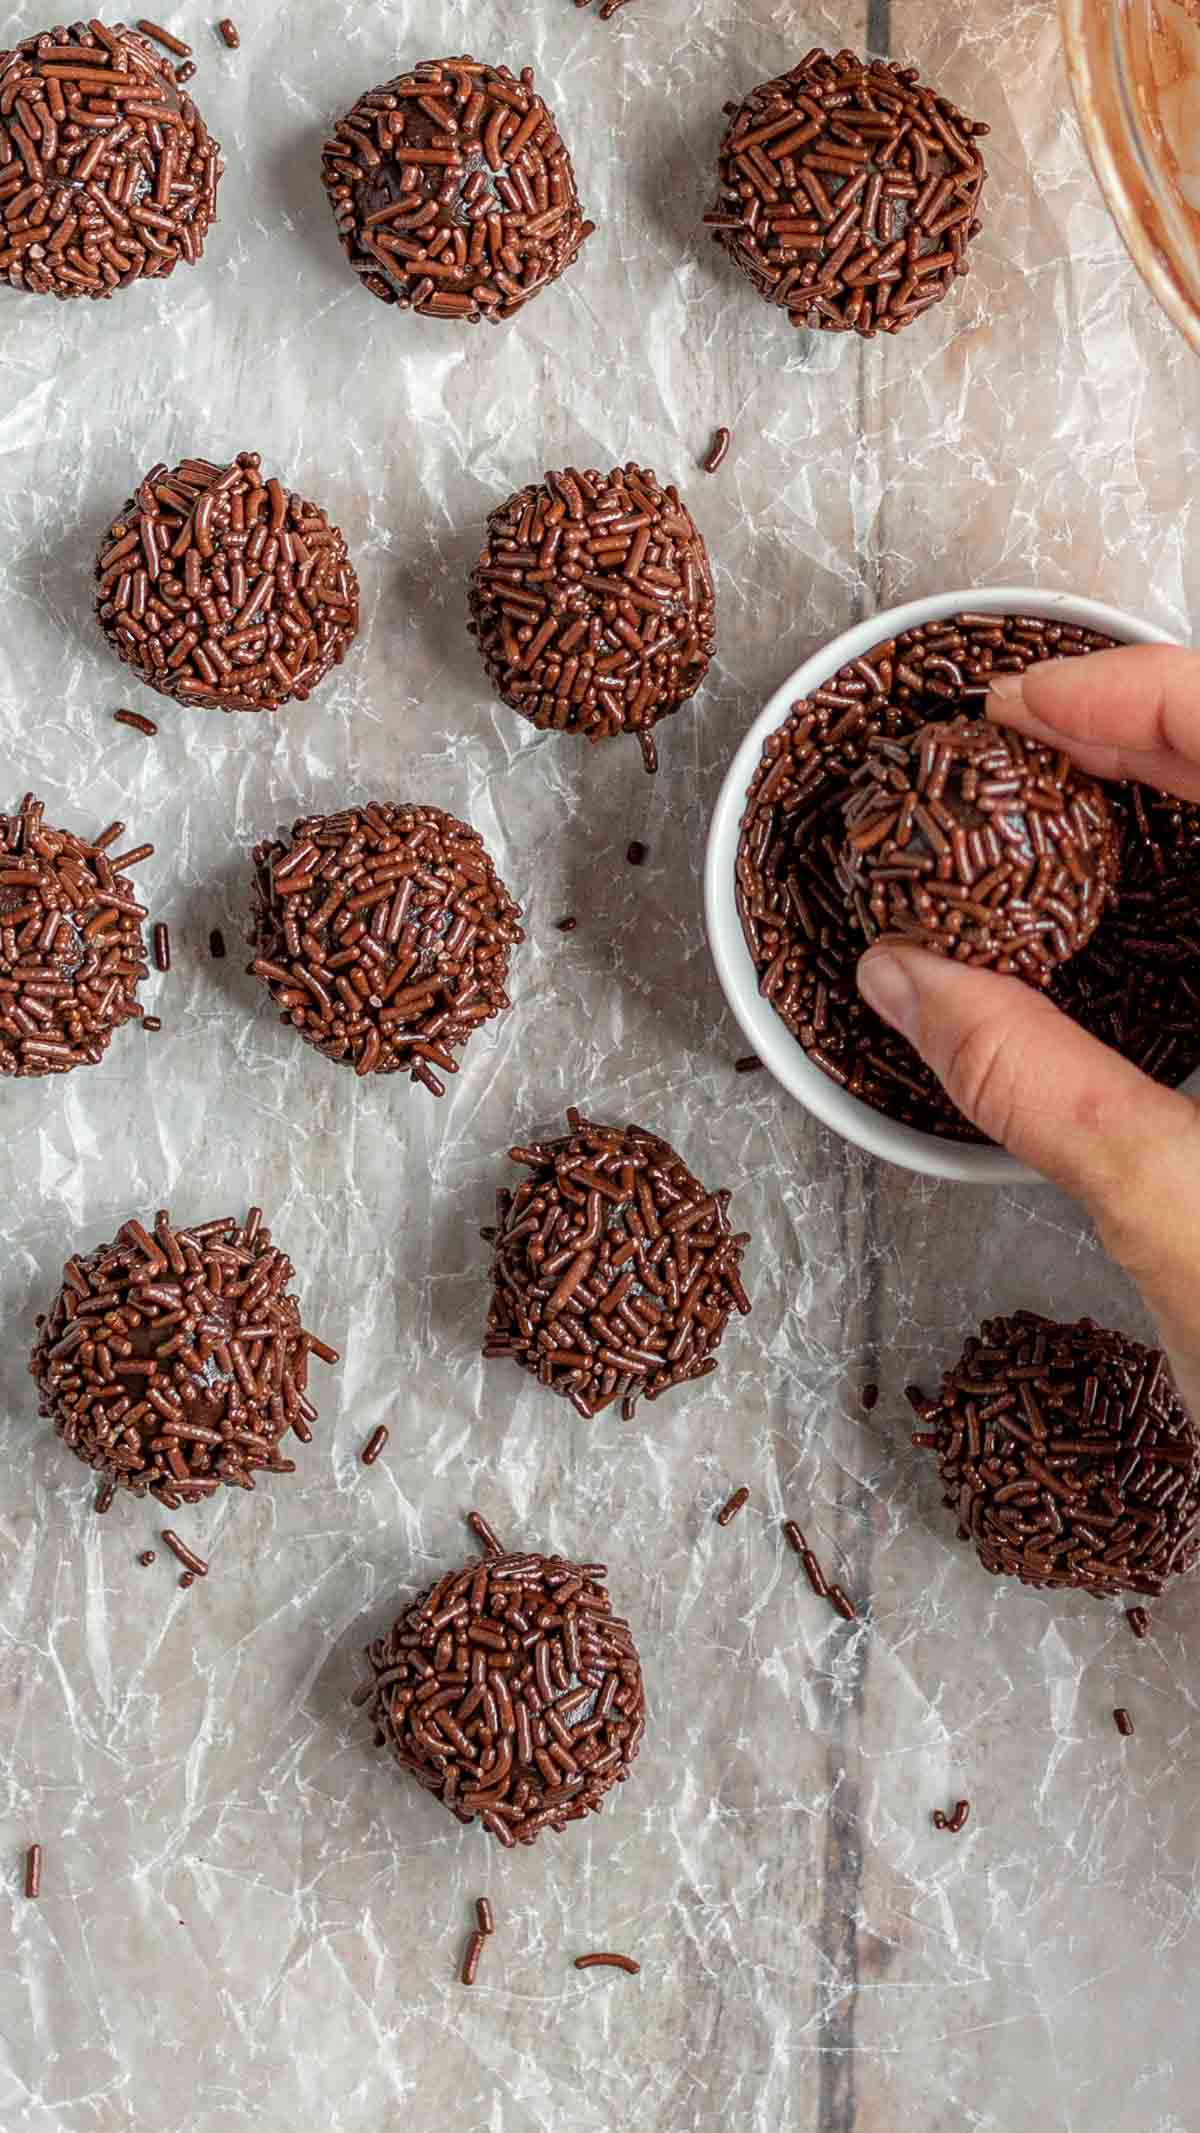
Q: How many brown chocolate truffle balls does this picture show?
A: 12